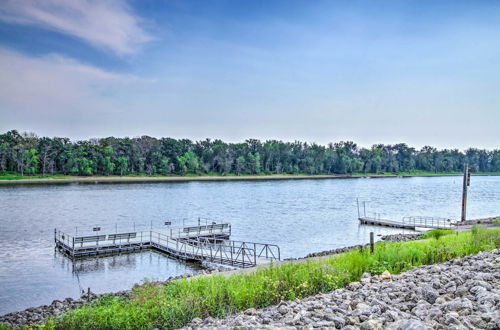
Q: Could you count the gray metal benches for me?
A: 4